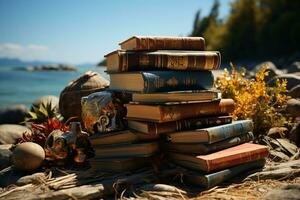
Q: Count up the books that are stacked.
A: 13